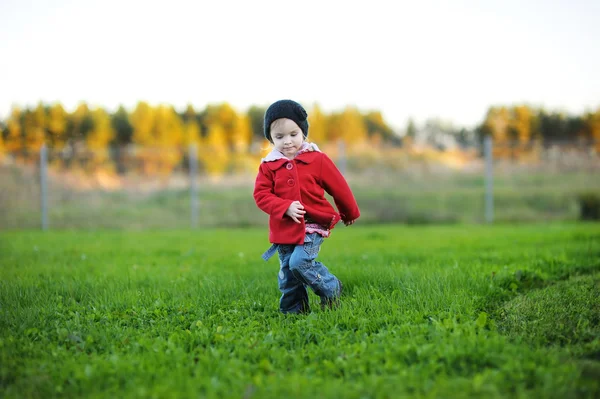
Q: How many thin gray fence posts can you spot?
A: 4